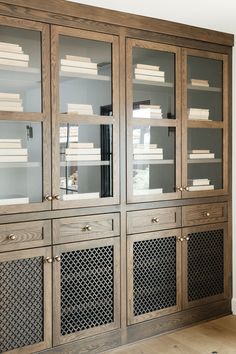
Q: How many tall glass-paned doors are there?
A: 4